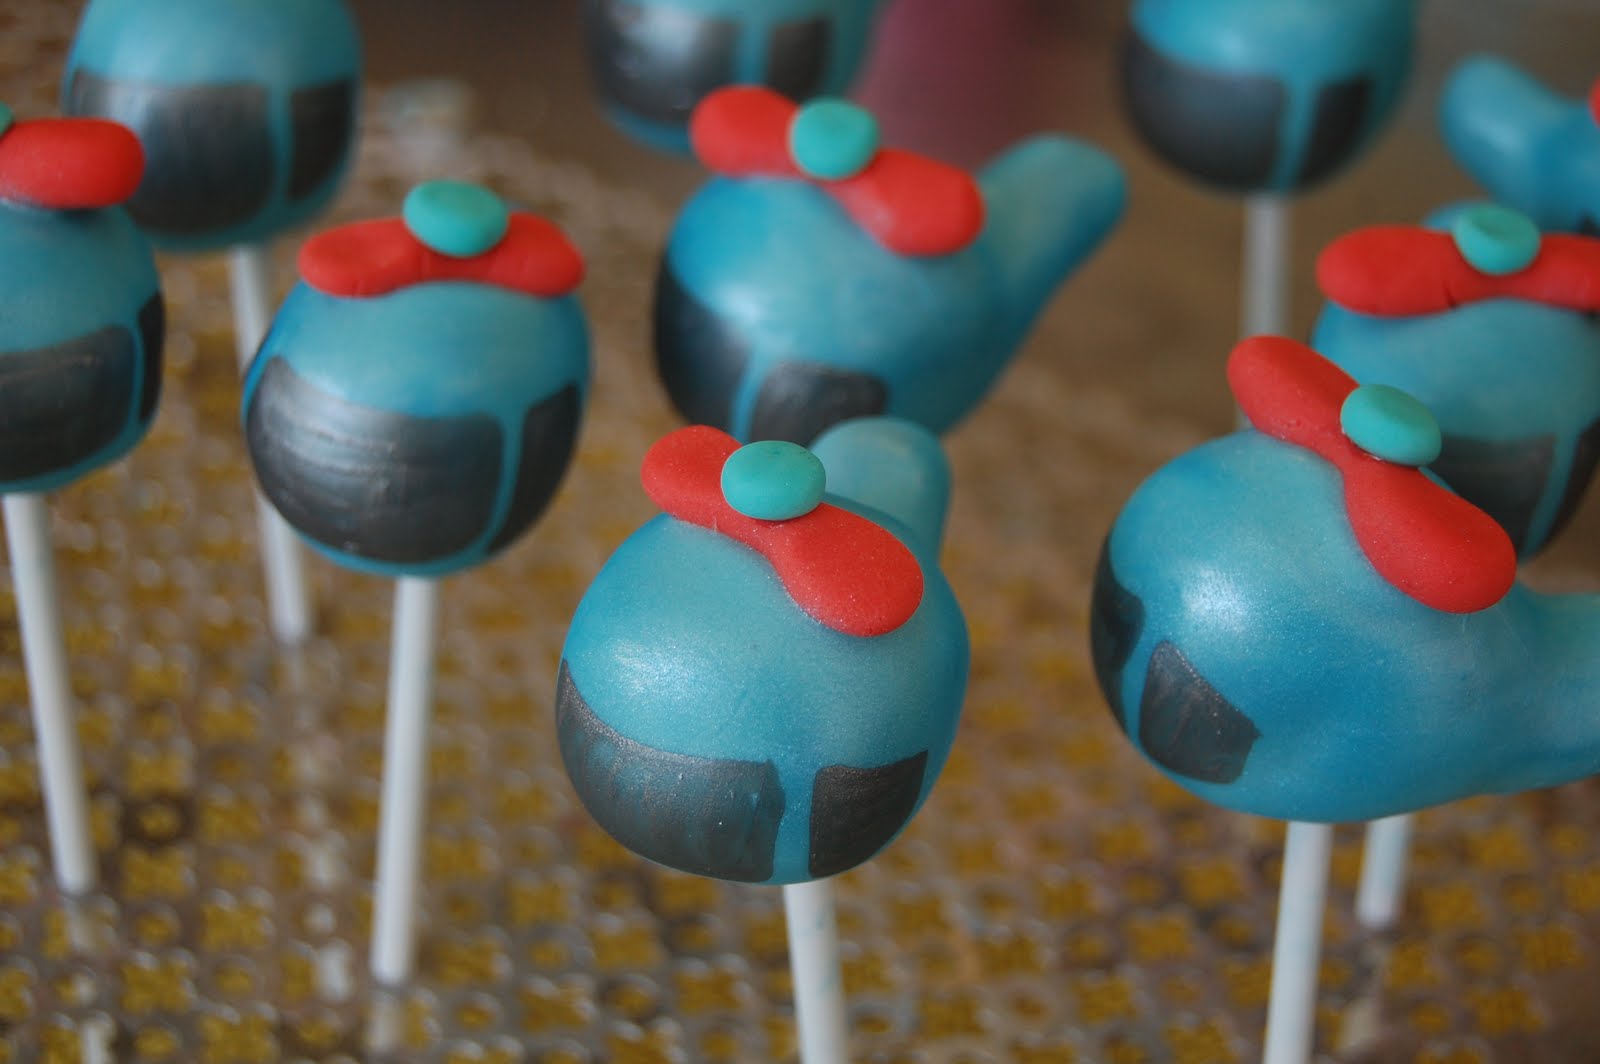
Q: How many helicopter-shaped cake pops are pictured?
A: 10